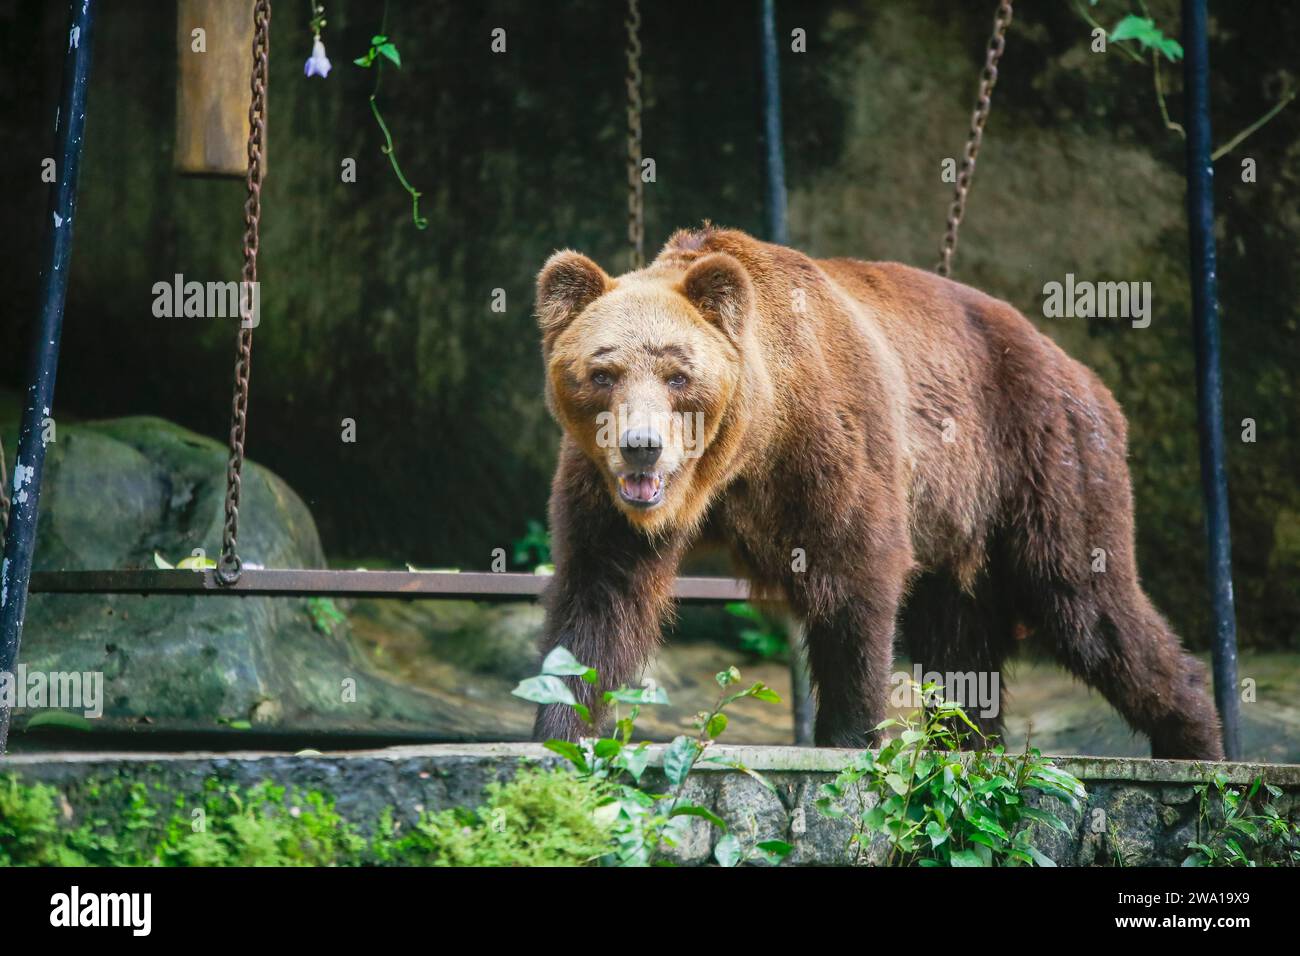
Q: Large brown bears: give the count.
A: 1